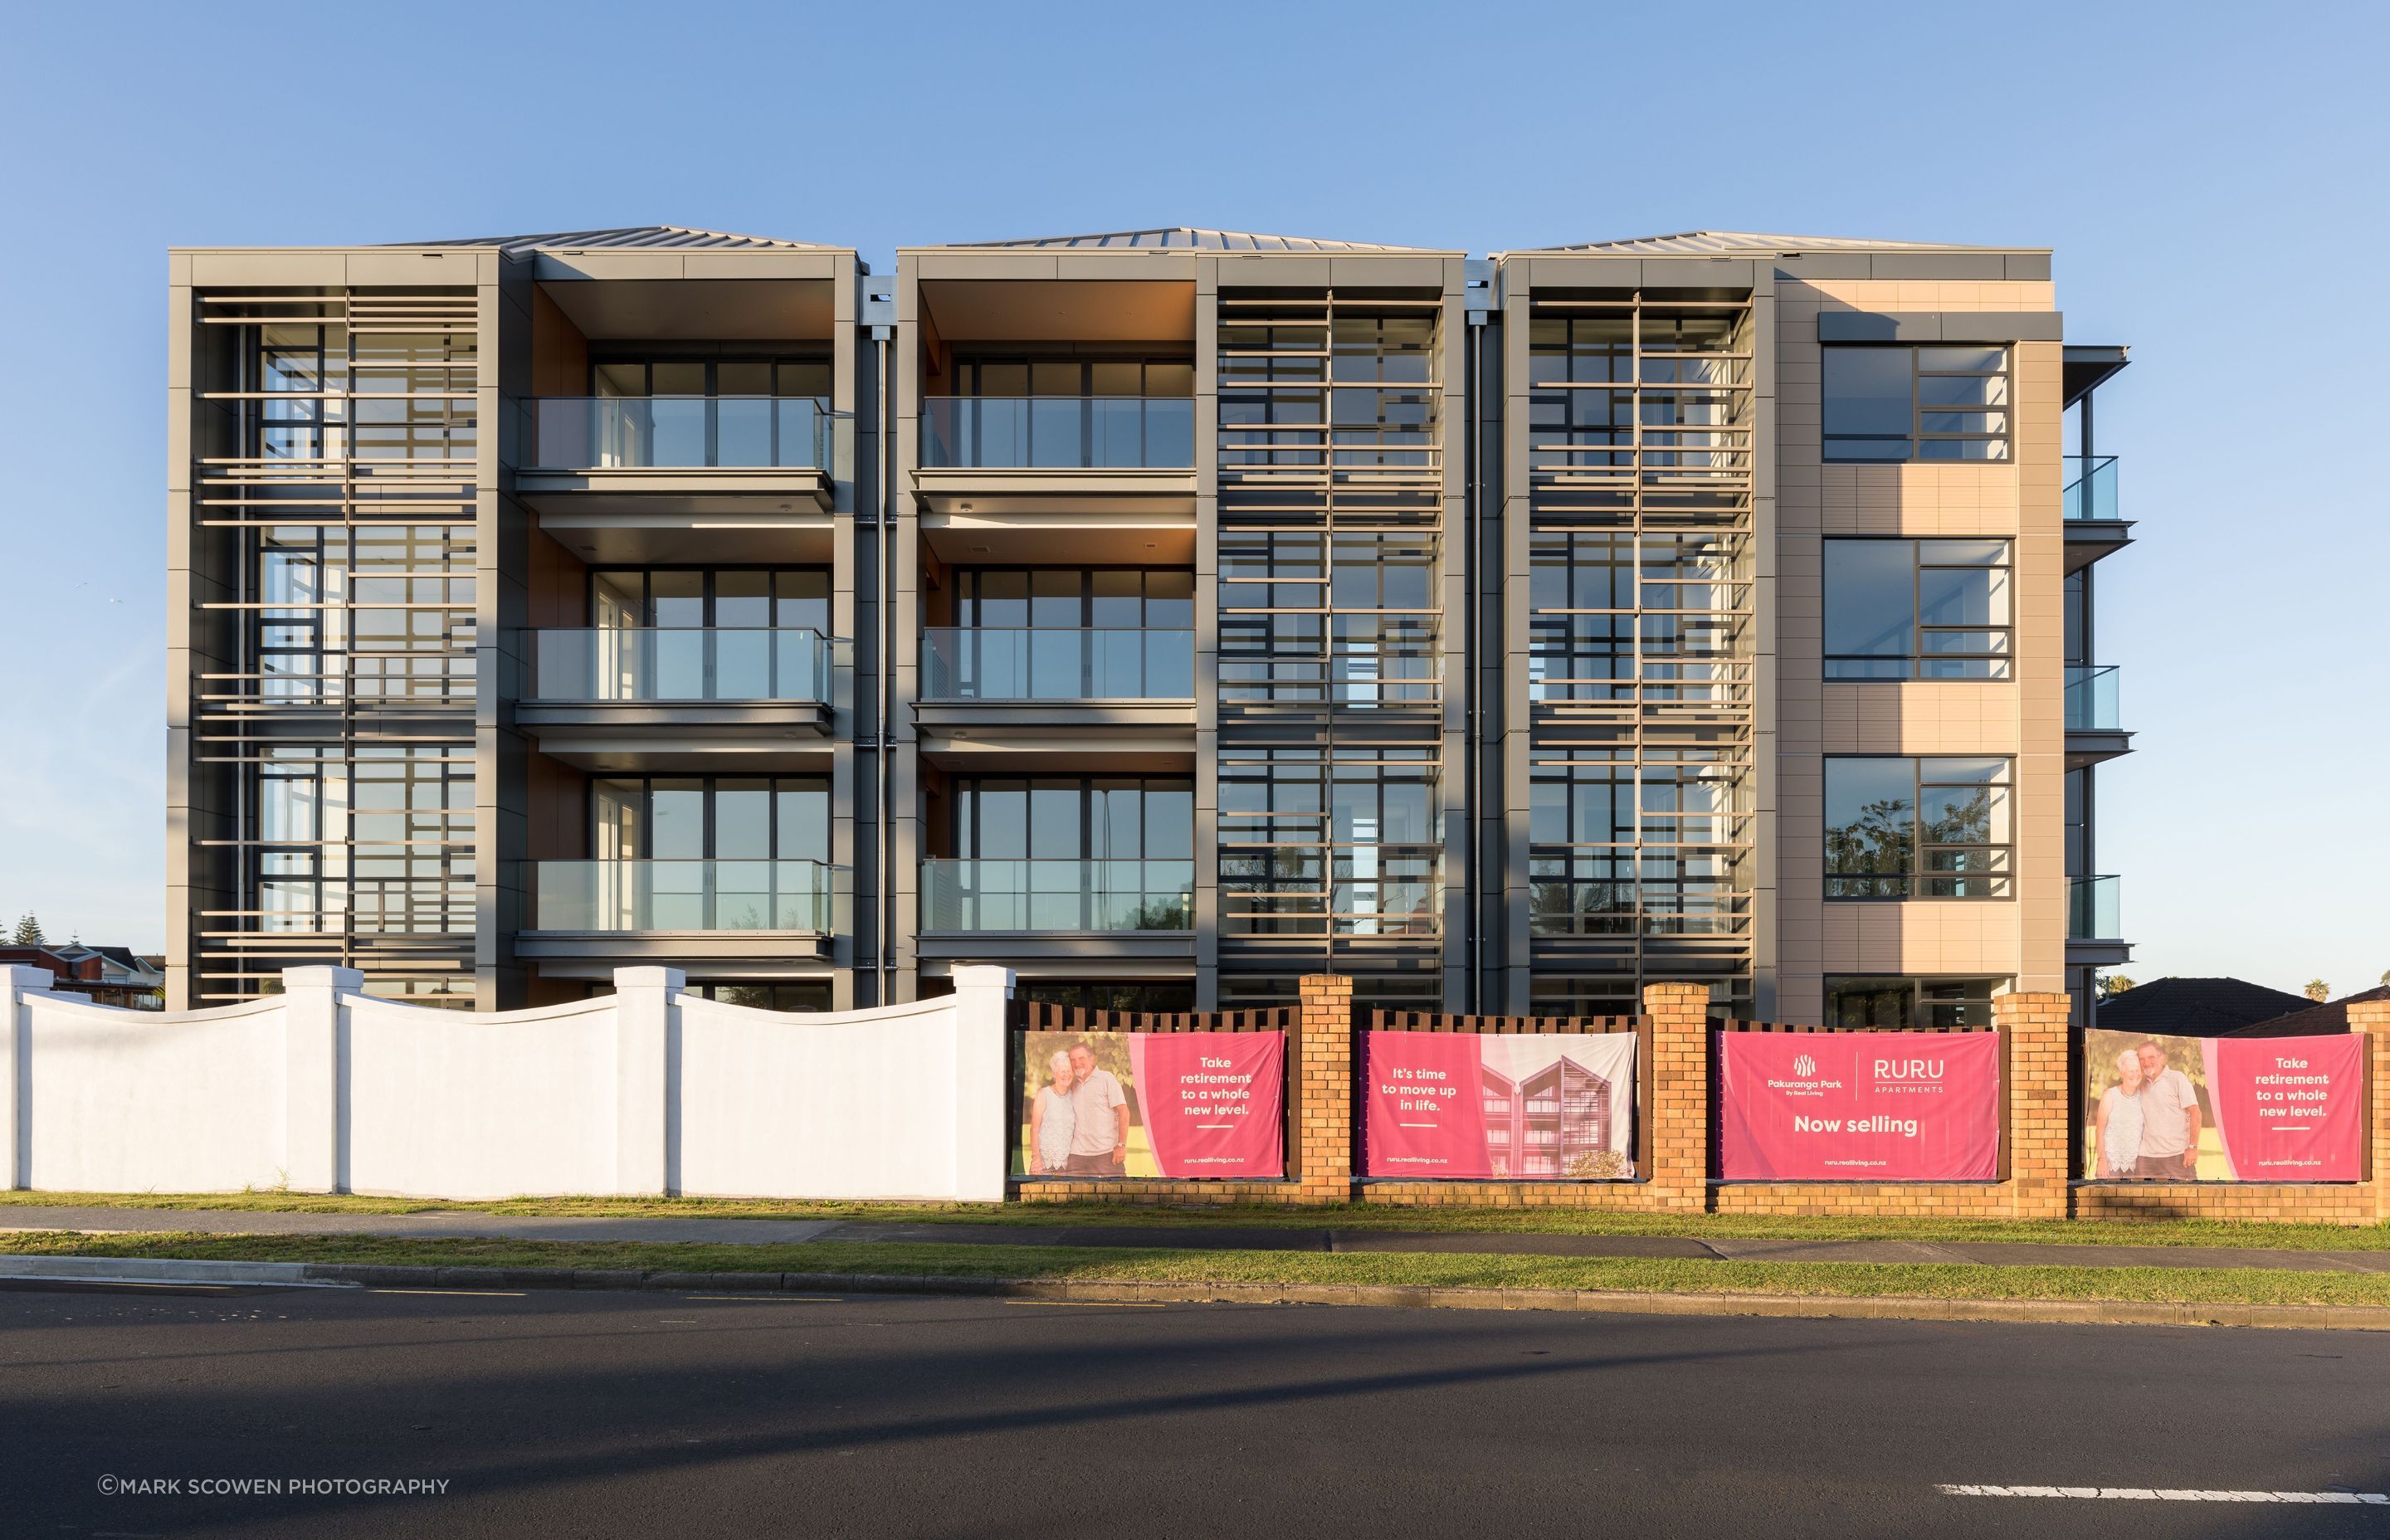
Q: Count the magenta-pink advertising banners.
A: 4